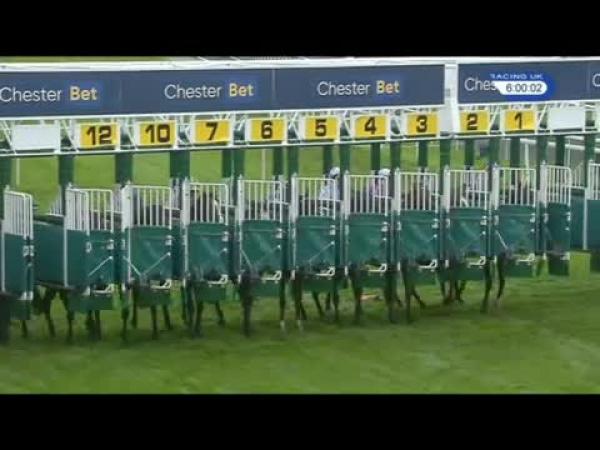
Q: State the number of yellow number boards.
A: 9